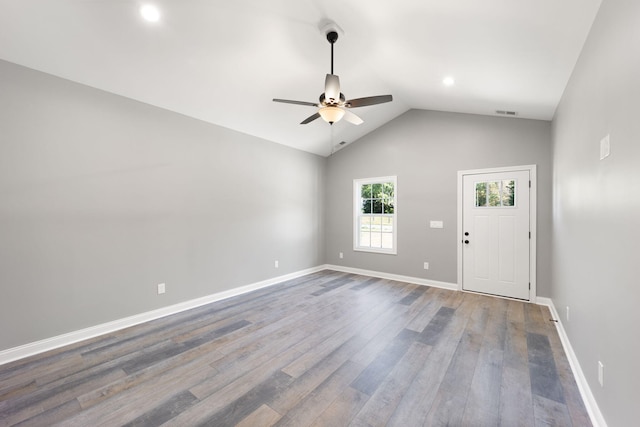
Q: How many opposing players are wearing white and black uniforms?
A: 0